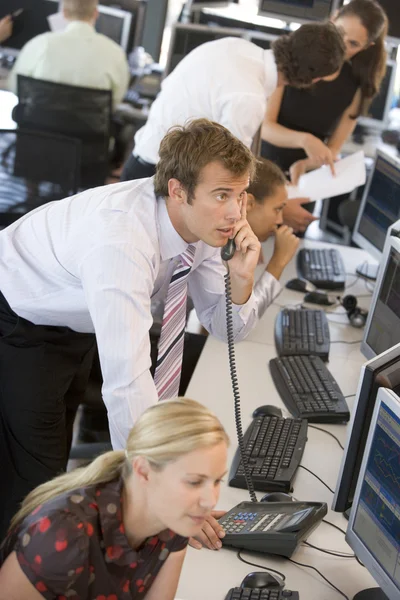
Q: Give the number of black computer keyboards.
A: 5